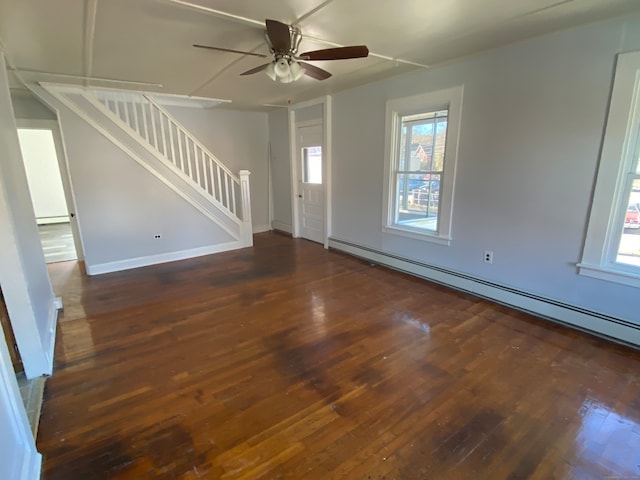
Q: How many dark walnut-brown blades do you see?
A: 5